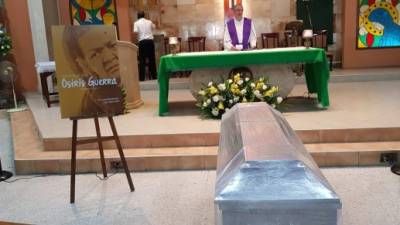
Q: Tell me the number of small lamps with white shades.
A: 2